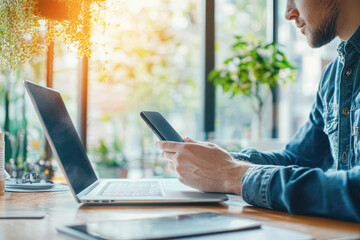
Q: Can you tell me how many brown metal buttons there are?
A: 2